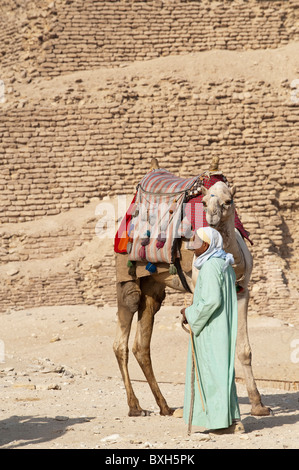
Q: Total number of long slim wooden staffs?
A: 1